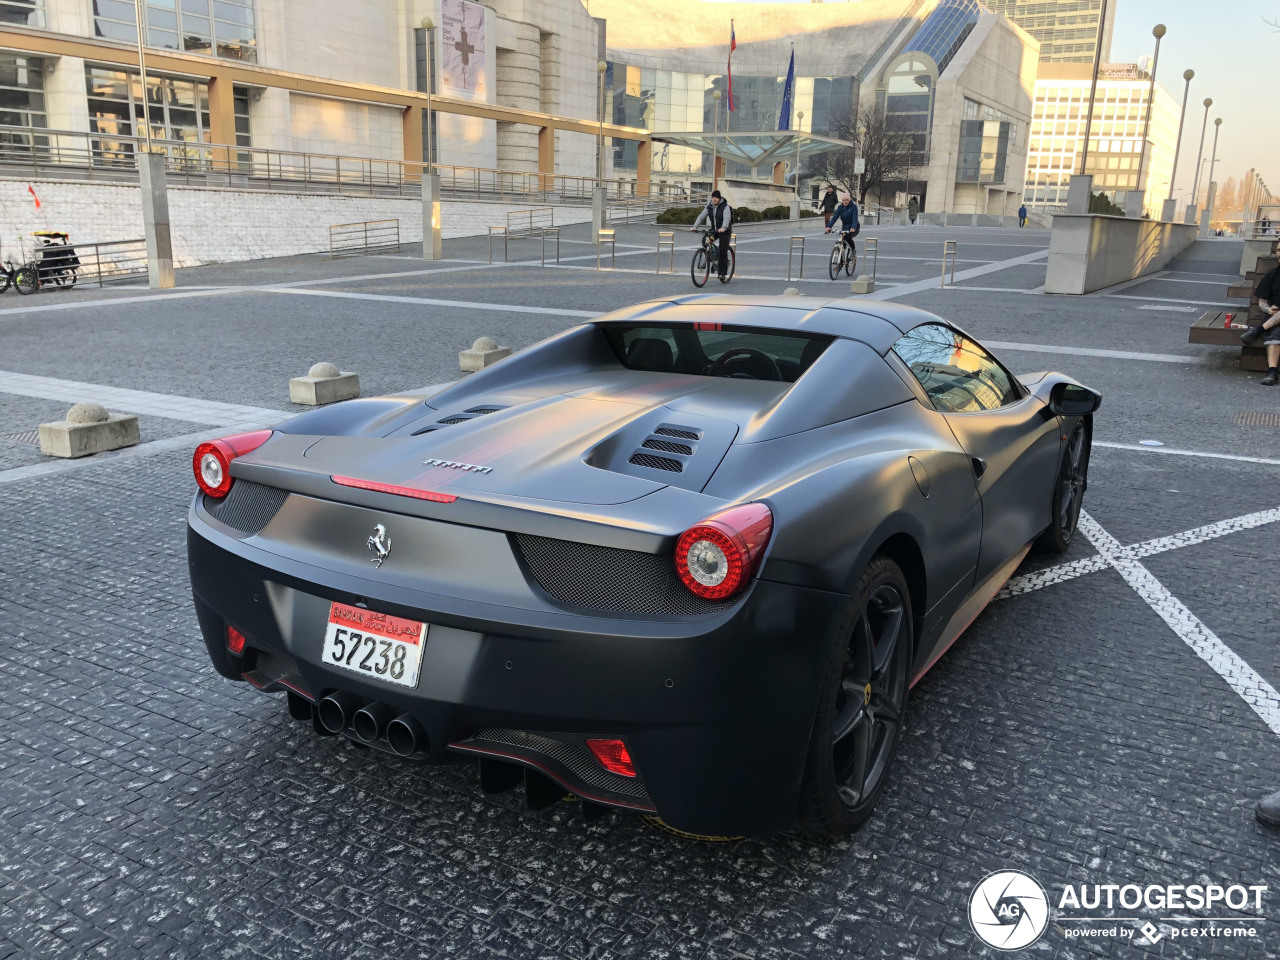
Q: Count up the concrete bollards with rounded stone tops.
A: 5